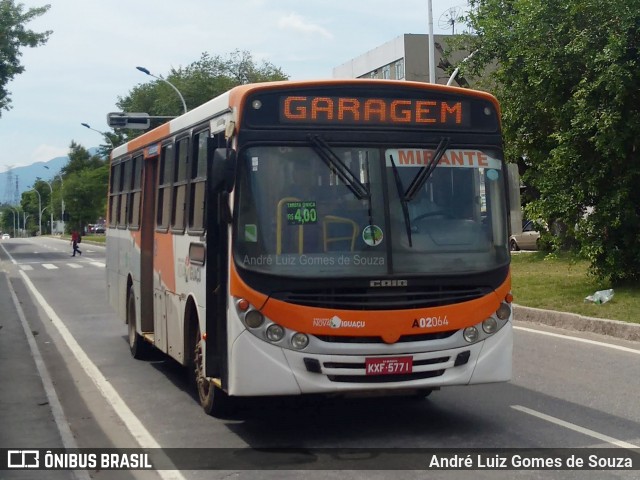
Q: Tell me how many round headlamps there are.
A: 6